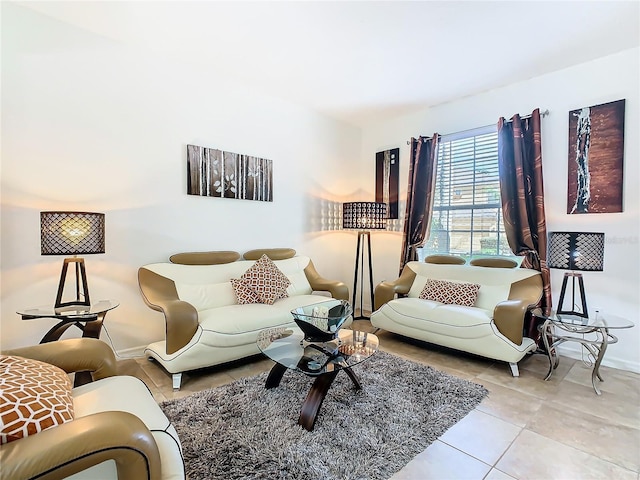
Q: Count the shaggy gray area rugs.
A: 1